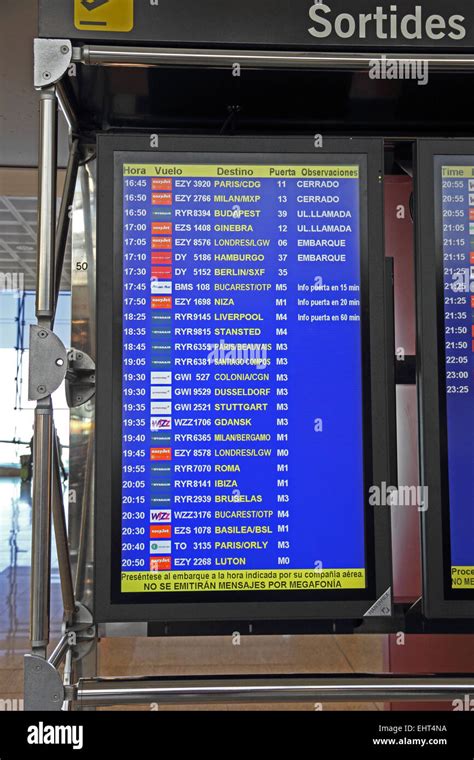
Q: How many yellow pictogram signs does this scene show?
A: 1